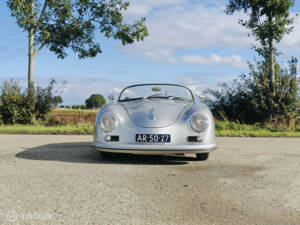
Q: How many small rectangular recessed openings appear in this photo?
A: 2